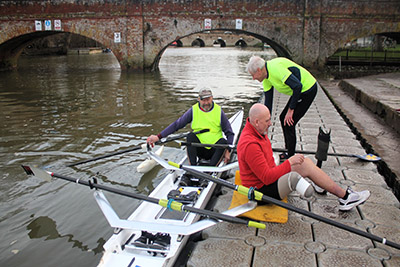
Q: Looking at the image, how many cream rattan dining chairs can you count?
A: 0